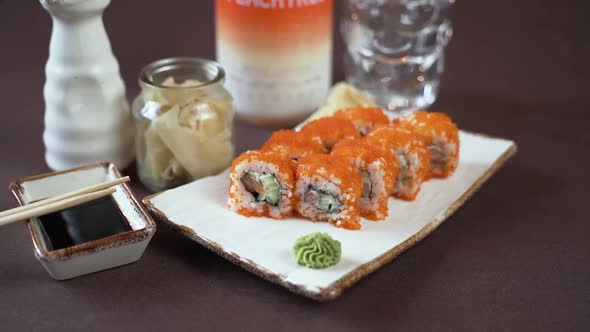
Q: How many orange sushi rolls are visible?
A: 8